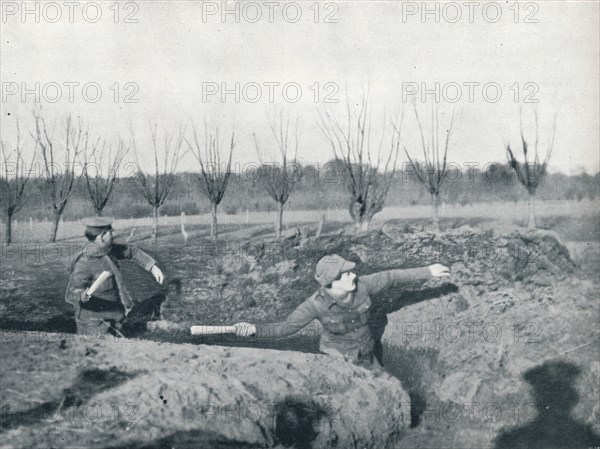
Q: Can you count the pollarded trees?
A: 9